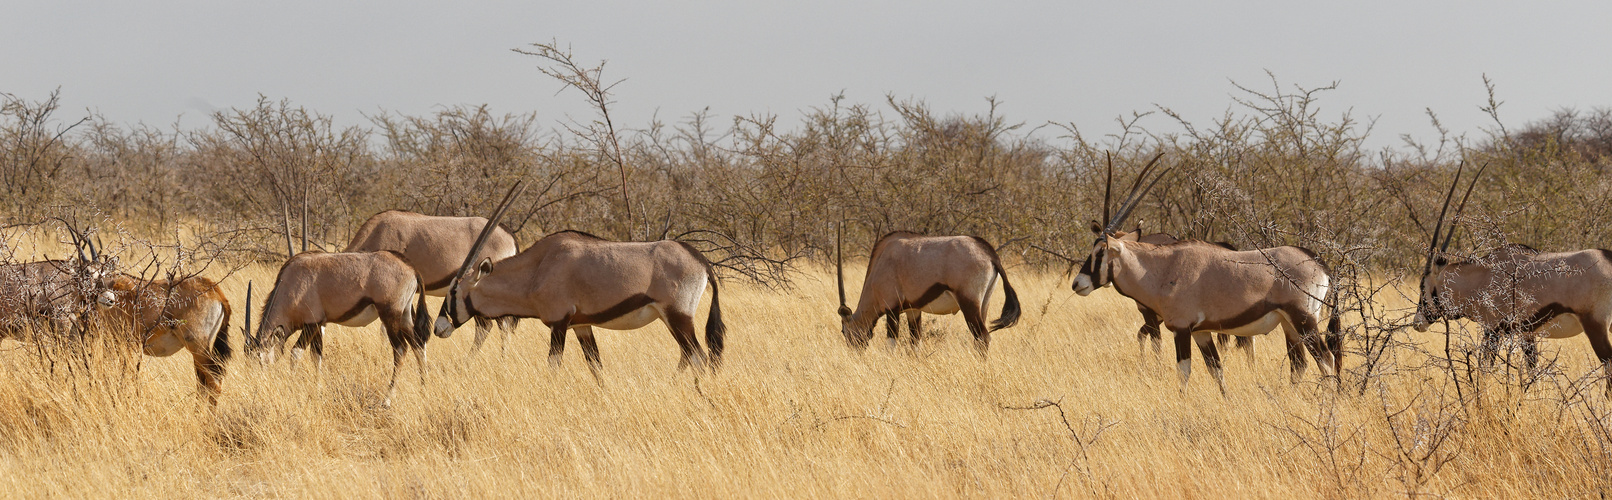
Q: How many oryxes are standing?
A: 9